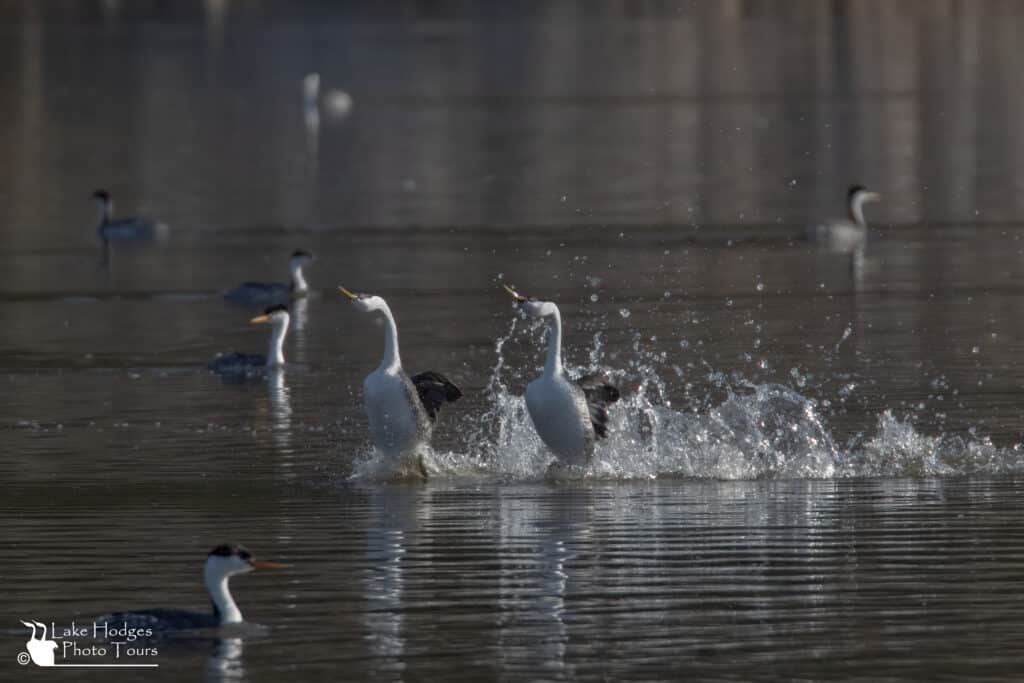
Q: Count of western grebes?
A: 8